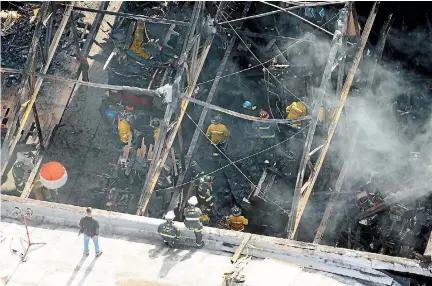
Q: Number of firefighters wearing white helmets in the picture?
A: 2